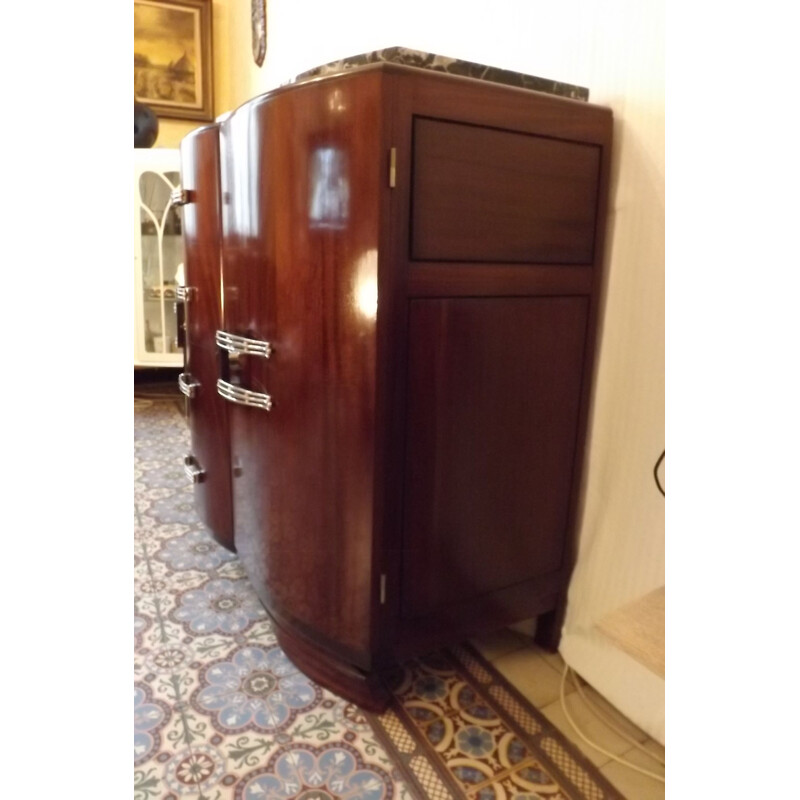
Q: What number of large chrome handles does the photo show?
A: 2